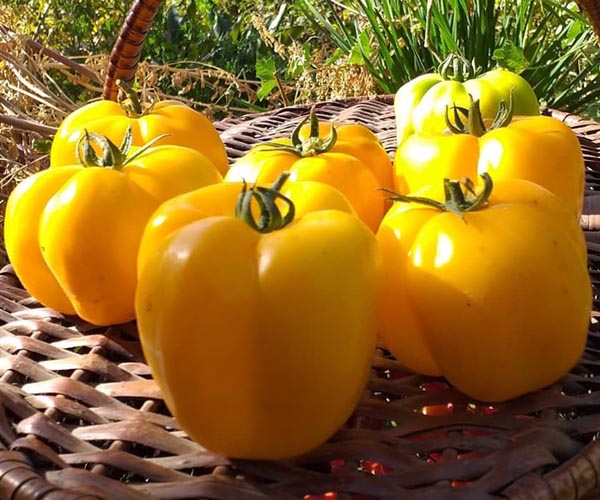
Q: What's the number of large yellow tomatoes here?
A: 6